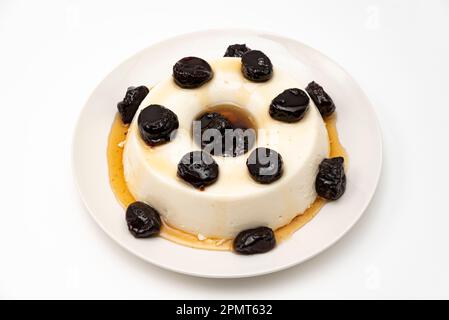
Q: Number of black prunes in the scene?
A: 14